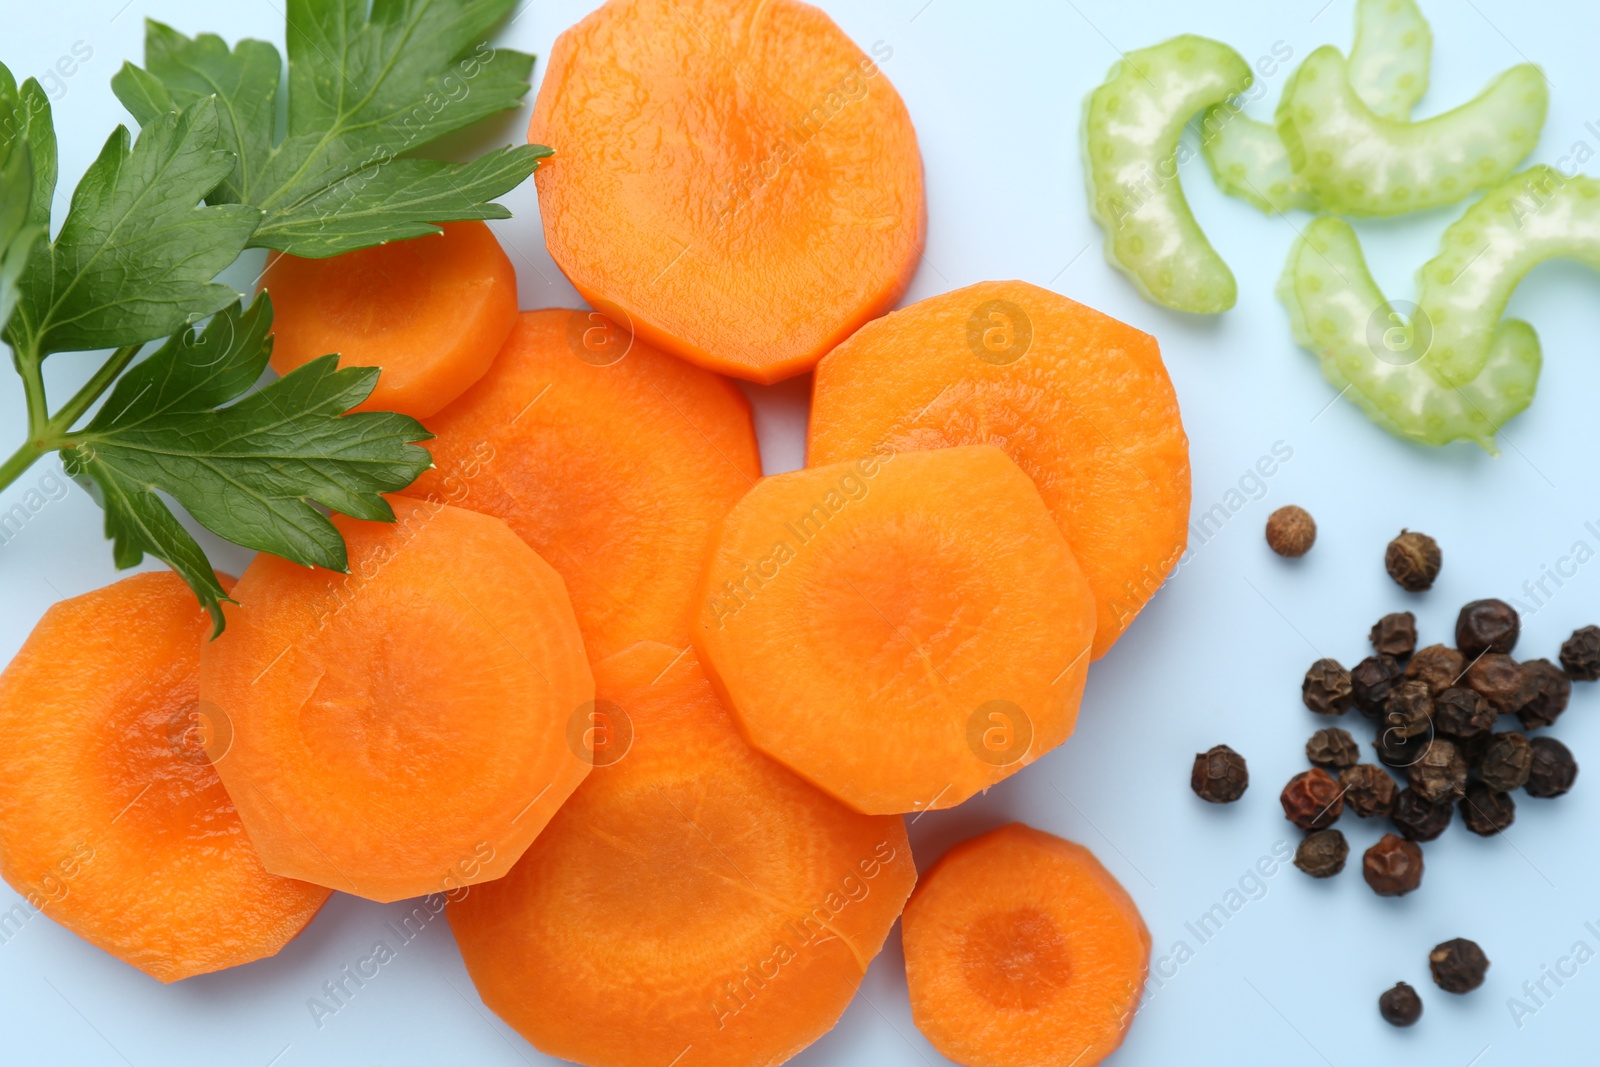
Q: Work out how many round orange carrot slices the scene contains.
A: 9